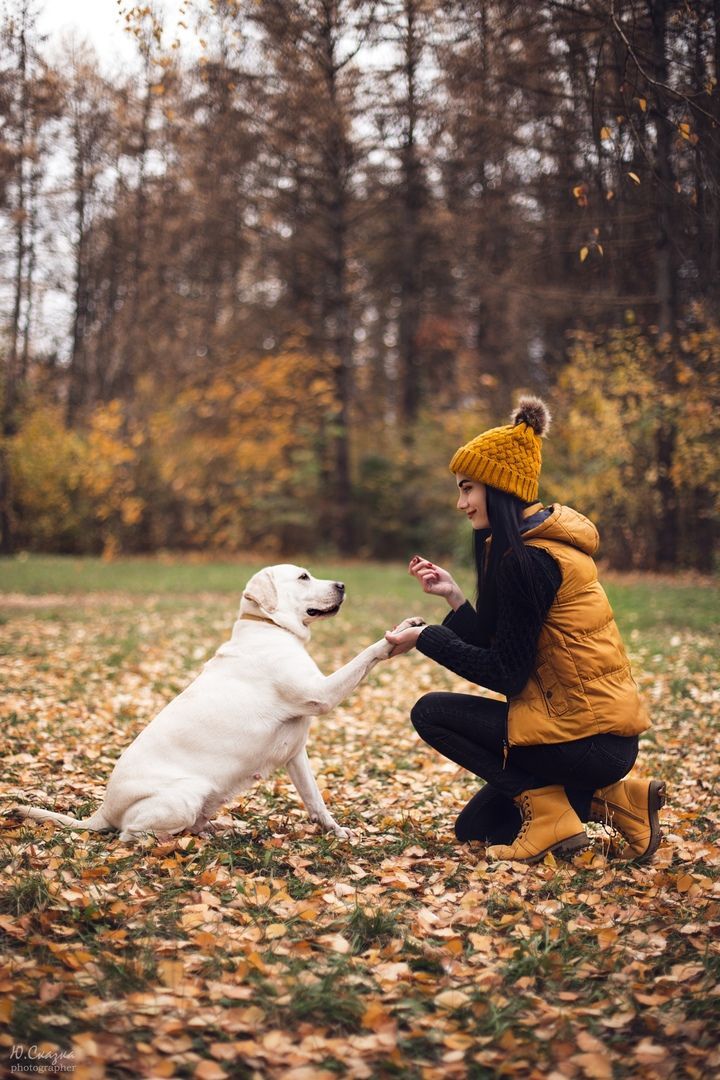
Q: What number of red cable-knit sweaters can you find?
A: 0